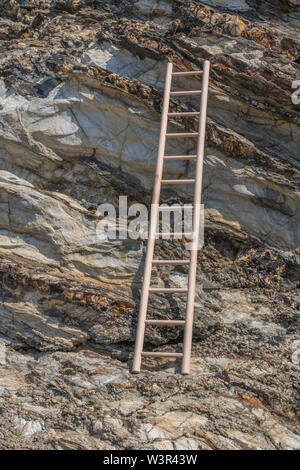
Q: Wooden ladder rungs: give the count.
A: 12